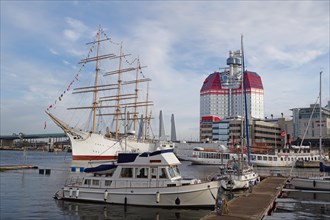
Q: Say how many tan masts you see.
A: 4